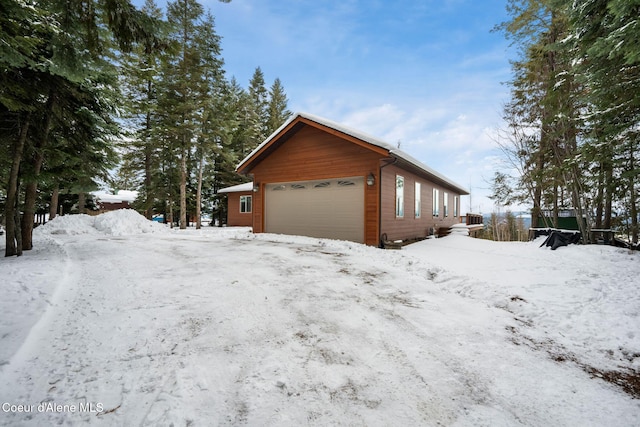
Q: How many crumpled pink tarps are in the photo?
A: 0